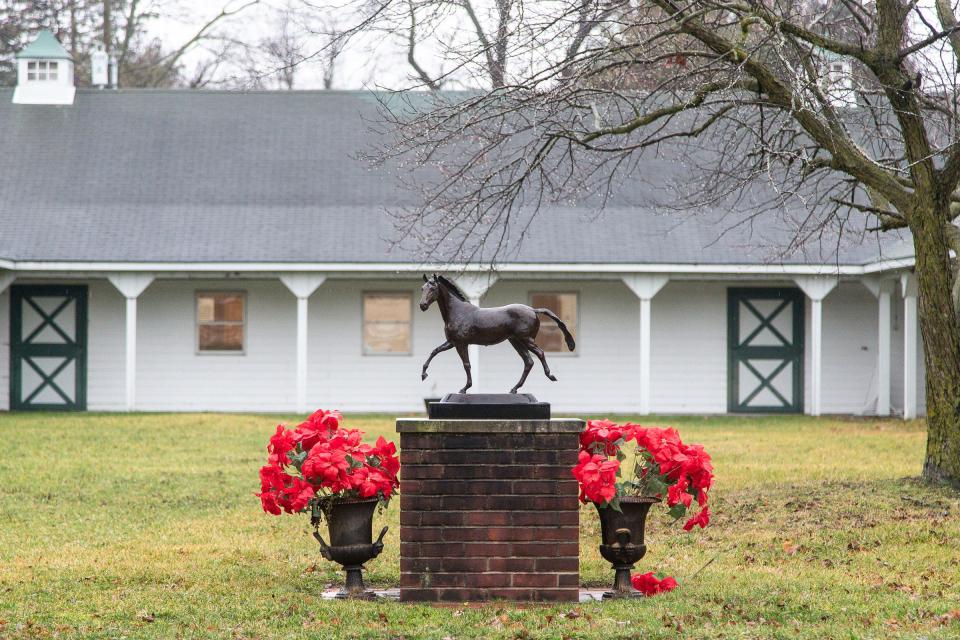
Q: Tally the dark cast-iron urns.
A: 2